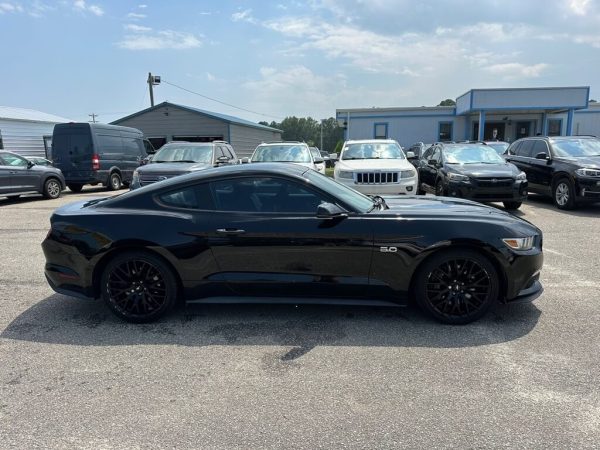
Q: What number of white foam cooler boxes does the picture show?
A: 0